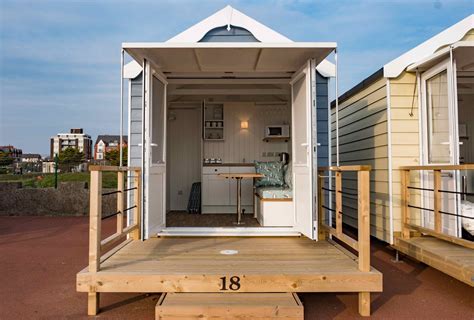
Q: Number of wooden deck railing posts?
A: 8